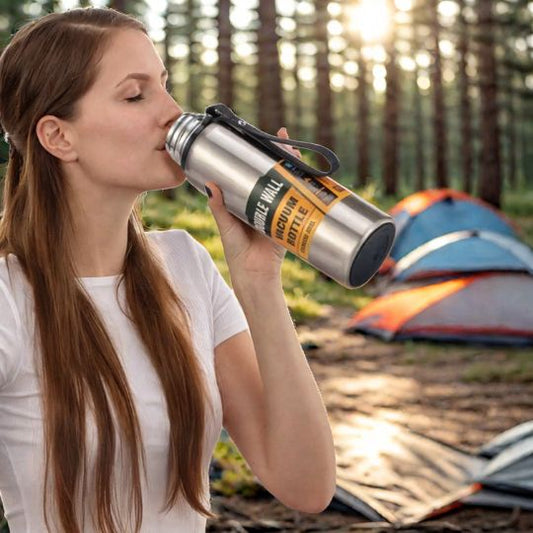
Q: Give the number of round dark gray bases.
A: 1